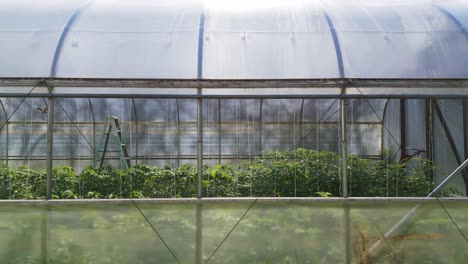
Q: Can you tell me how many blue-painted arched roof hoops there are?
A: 4